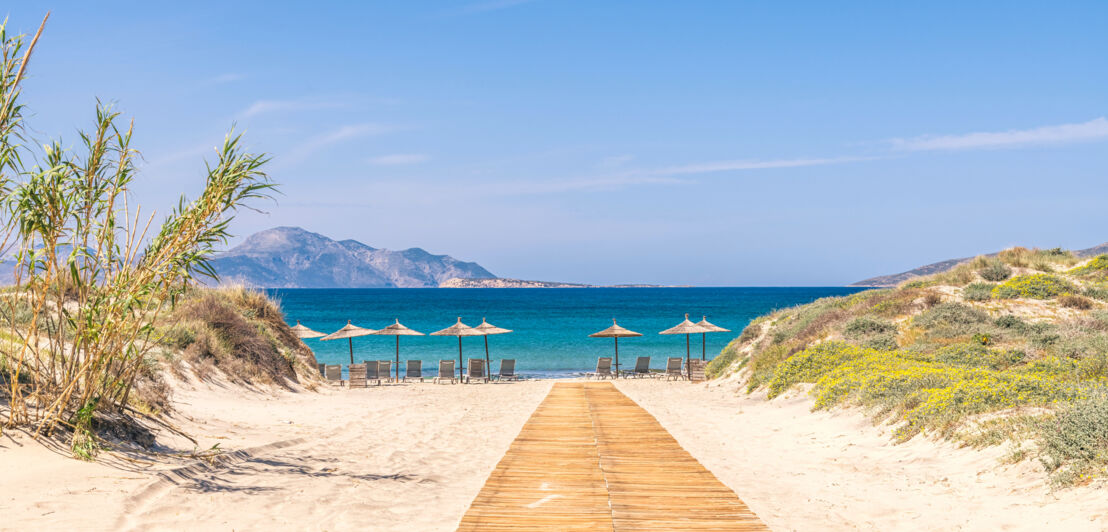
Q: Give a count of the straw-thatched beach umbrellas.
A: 8